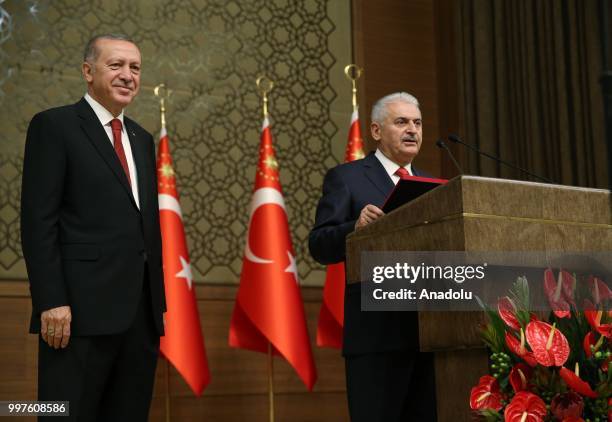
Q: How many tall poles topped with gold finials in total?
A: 3